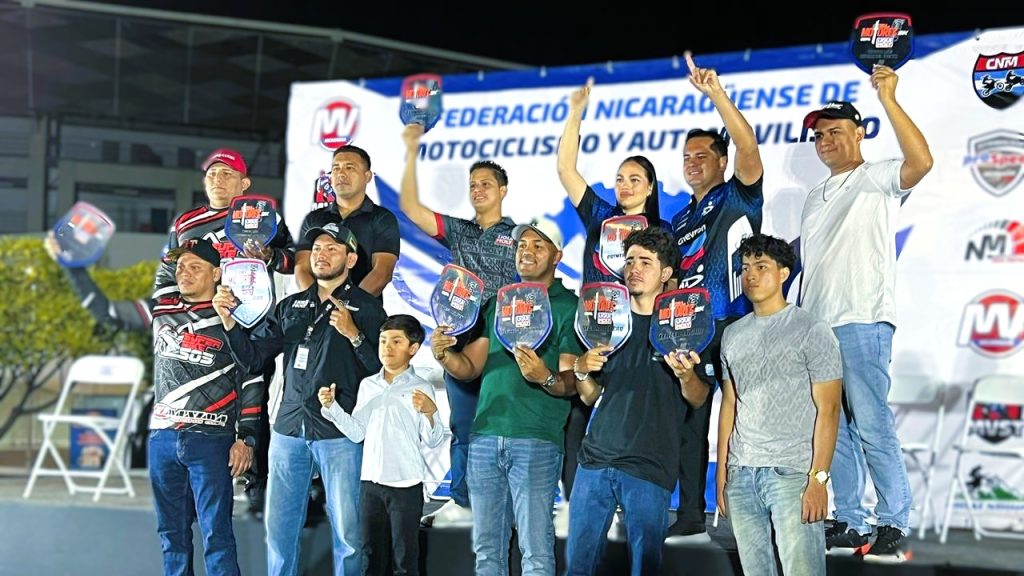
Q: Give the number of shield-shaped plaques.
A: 10